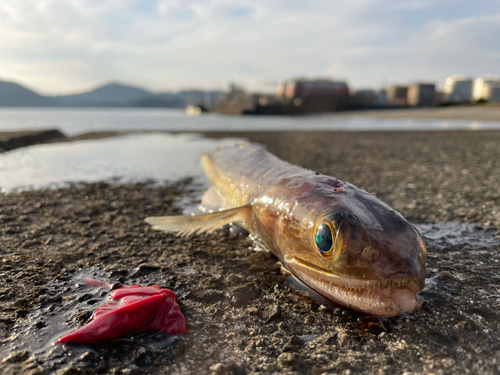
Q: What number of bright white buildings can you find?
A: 2